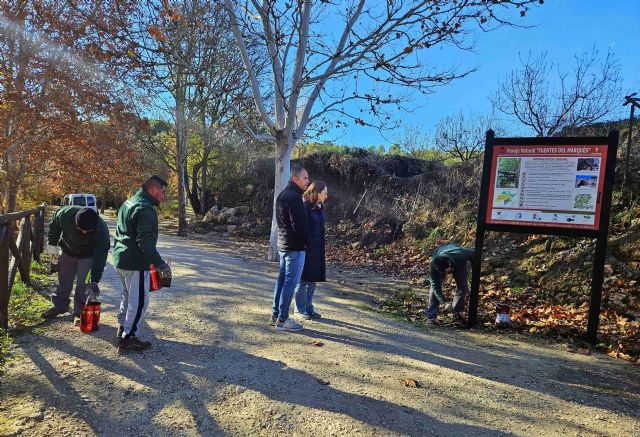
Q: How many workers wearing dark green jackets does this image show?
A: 3